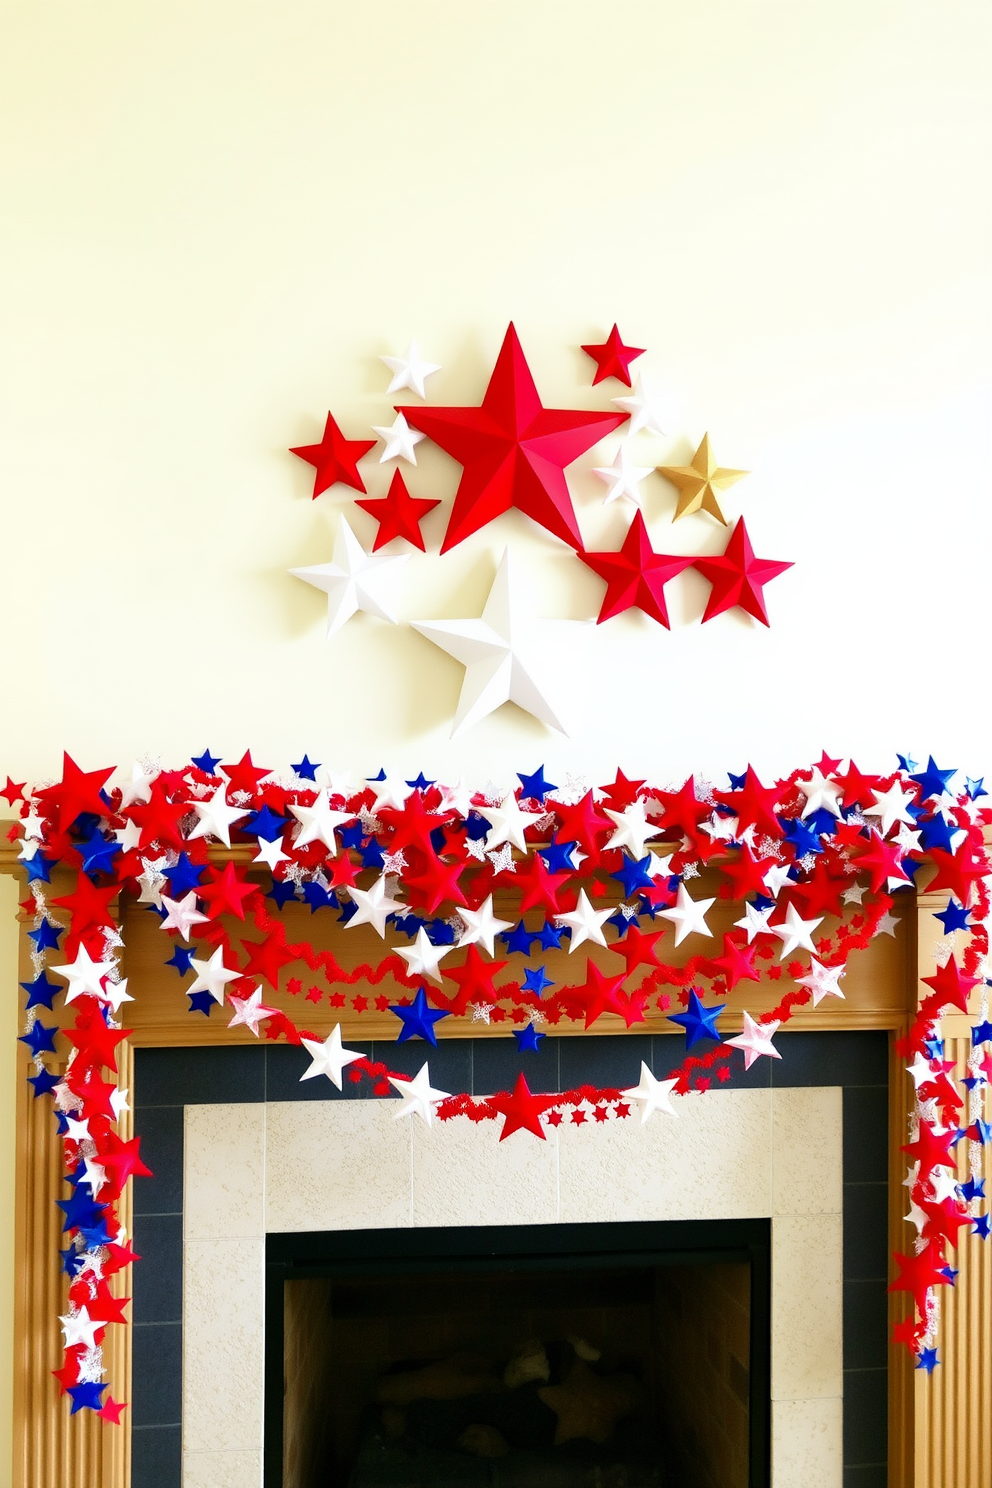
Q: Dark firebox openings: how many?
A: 1